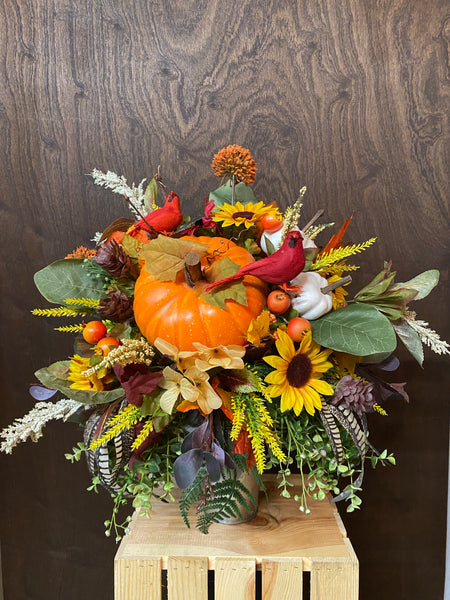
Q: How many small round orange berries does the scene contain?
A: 5